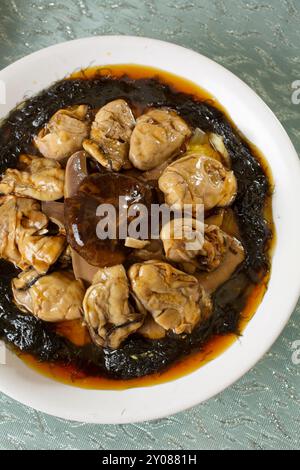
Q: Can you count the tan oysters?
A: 10